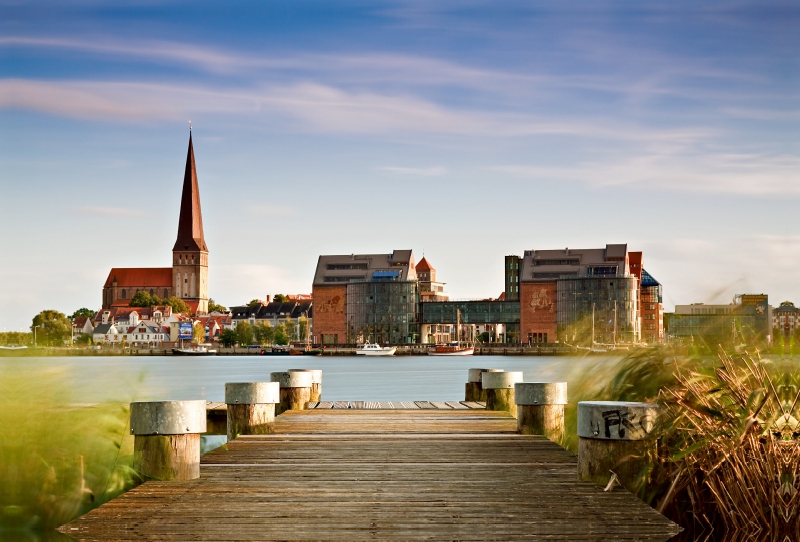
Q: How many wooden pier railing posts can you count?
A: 8